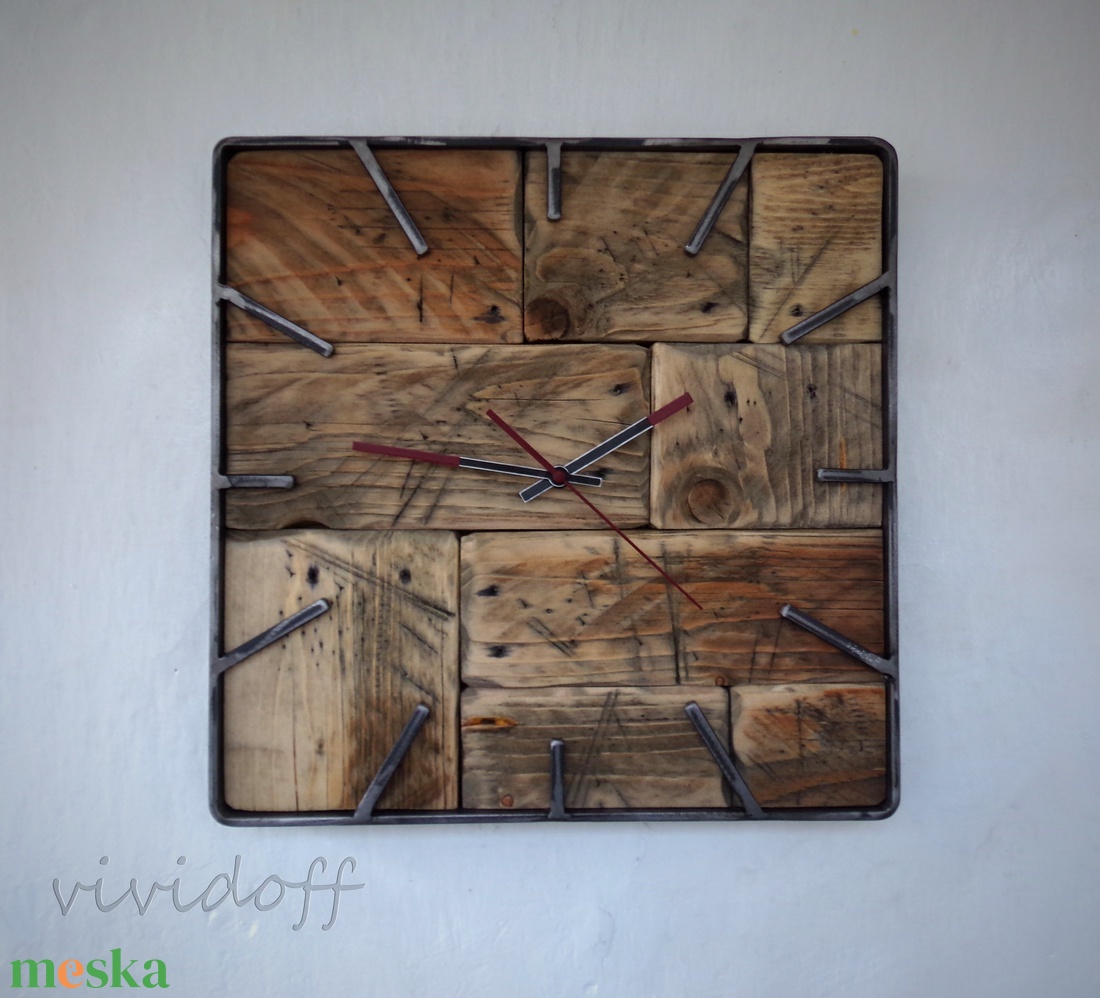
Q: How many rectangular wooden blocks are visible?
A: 9